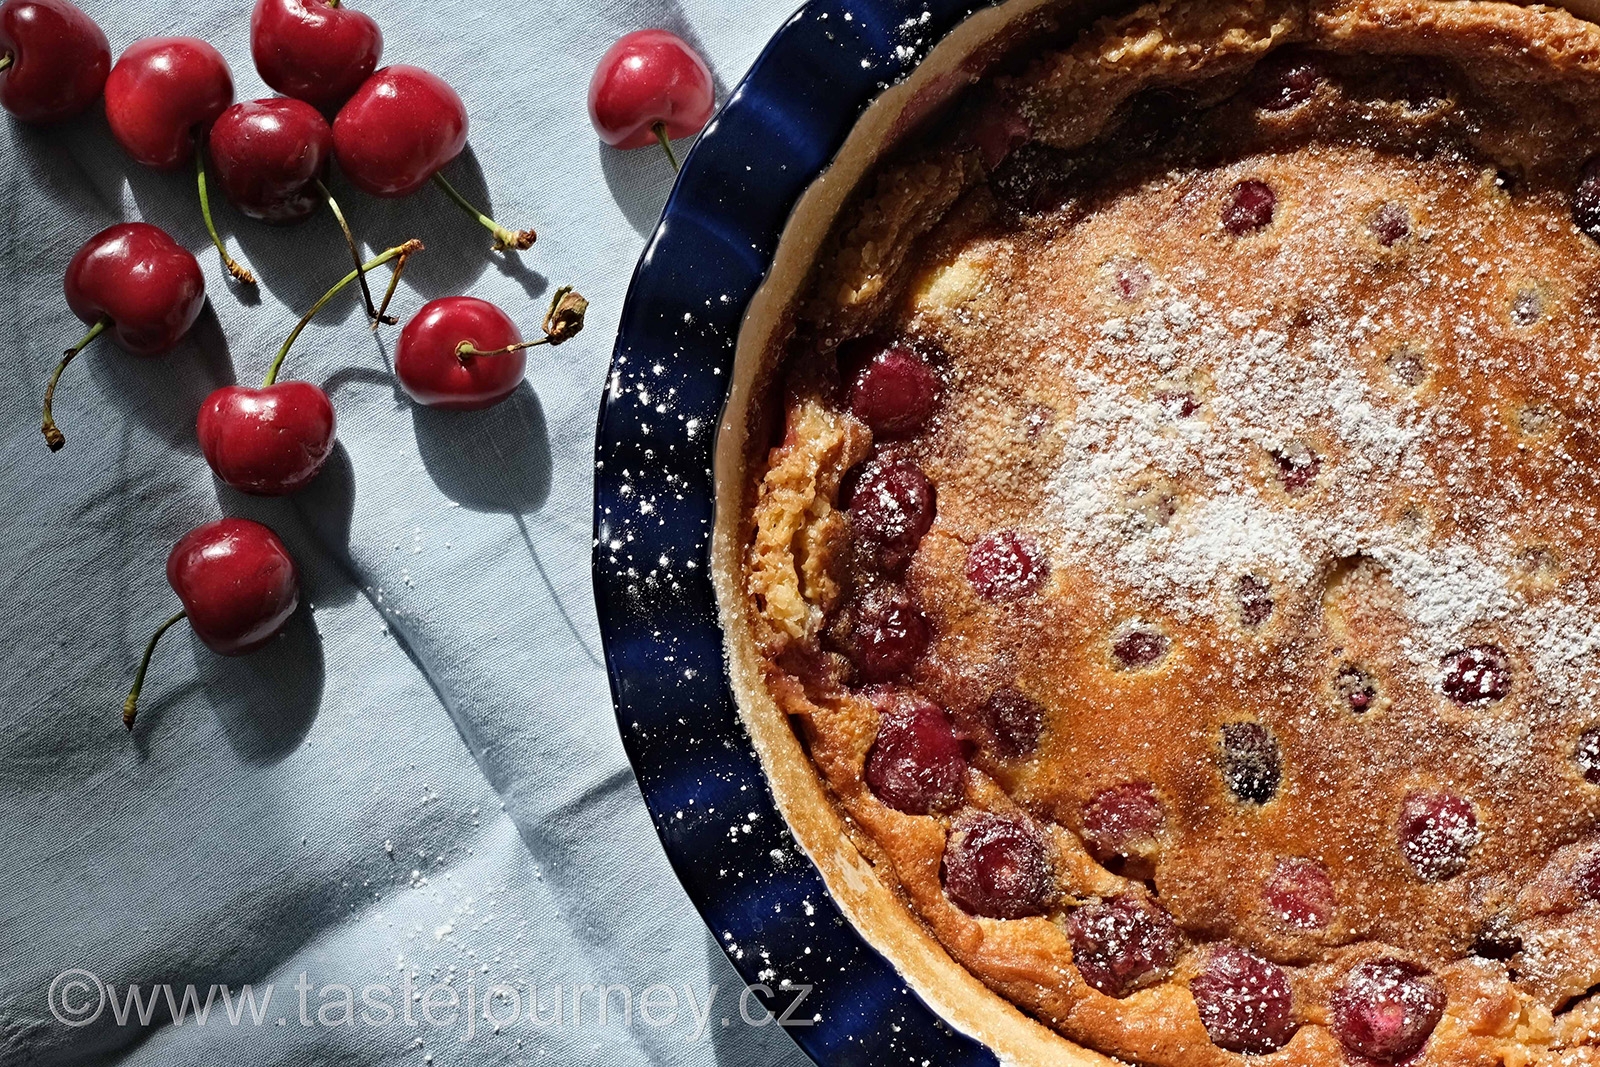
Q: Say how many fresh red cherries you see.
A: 10